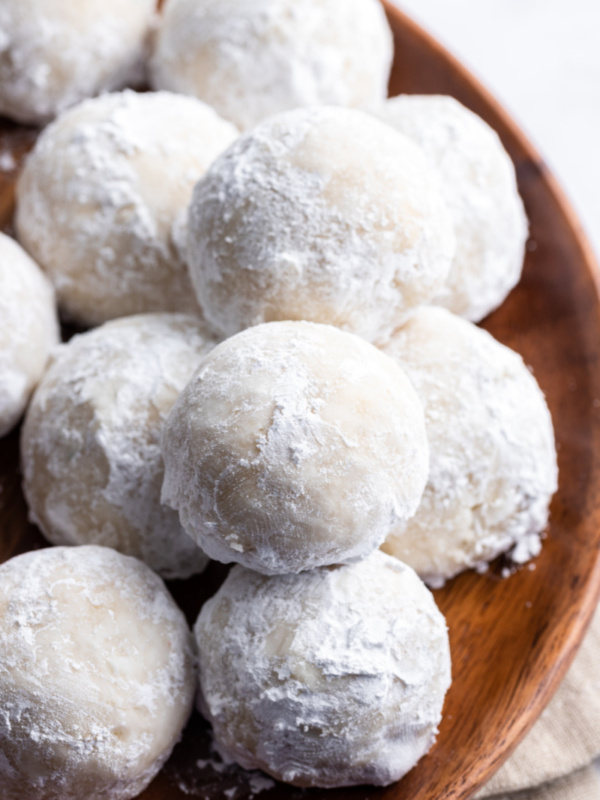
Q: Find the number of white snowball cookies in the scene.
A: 11